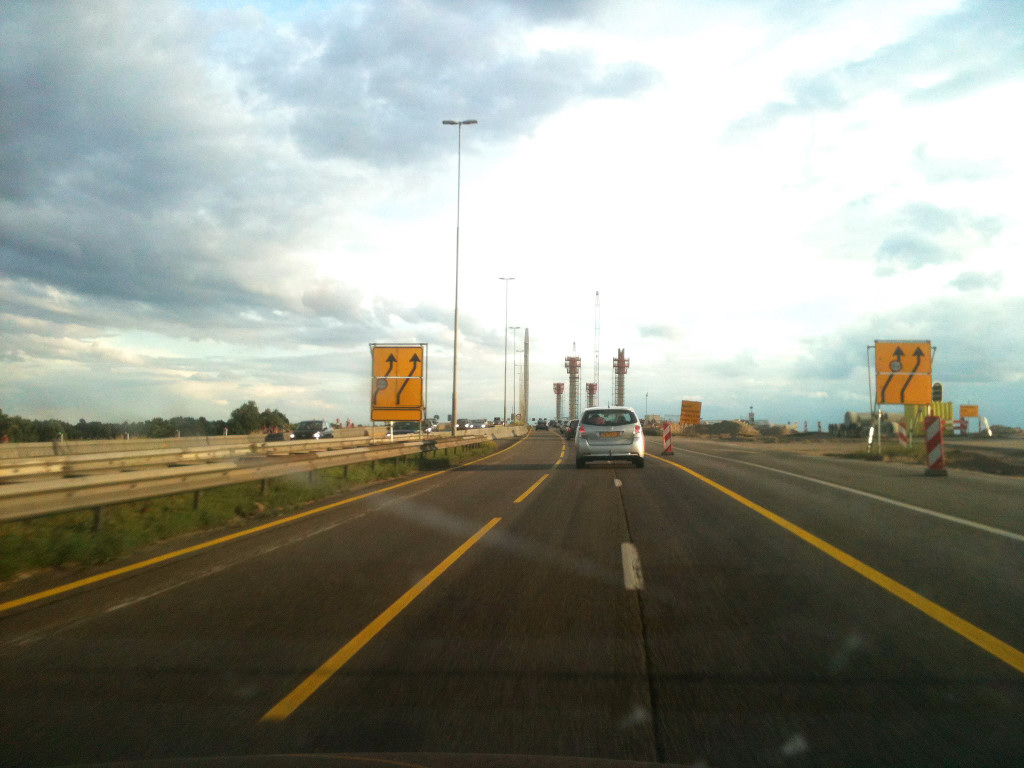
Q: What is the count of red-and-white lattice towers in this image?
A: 4